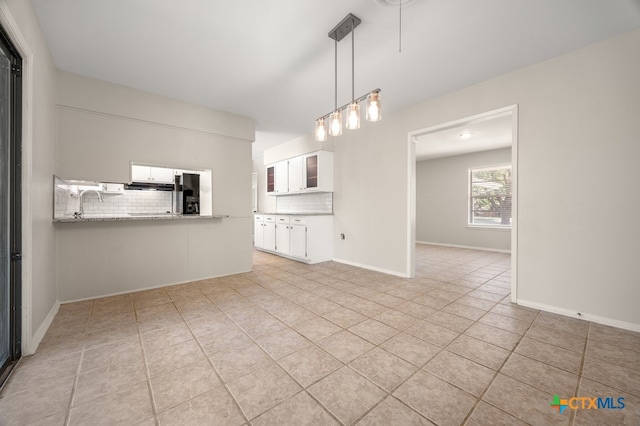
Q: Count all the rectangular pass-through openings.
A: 1